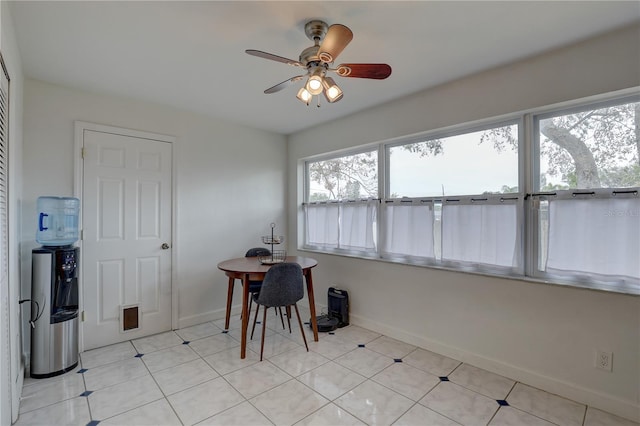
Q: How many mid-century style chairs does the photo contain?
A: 2